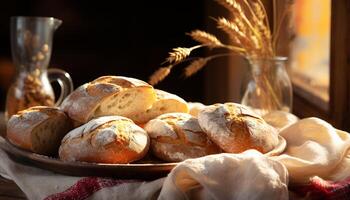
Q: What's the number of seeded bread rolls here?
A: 0